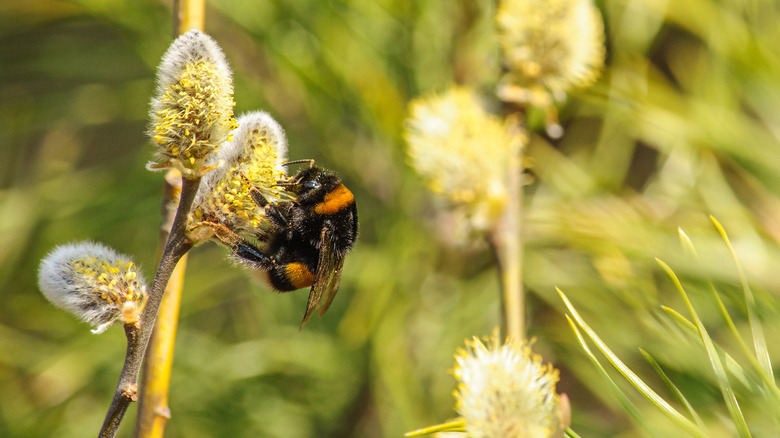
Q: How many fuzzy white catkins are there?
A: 6